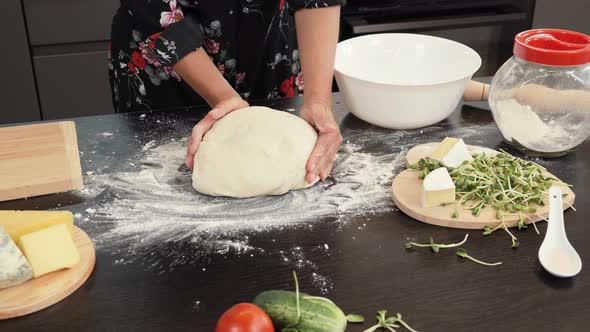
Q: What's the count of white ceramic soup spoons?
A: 1